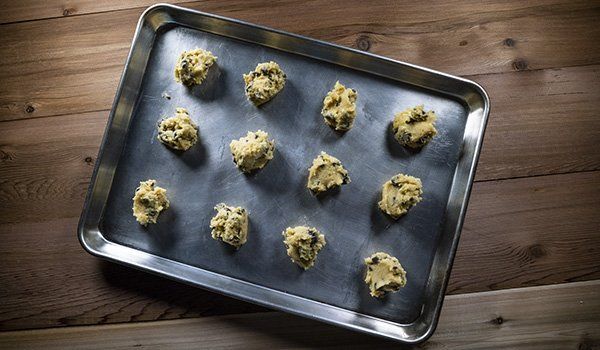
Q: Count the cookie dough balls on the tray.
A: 12